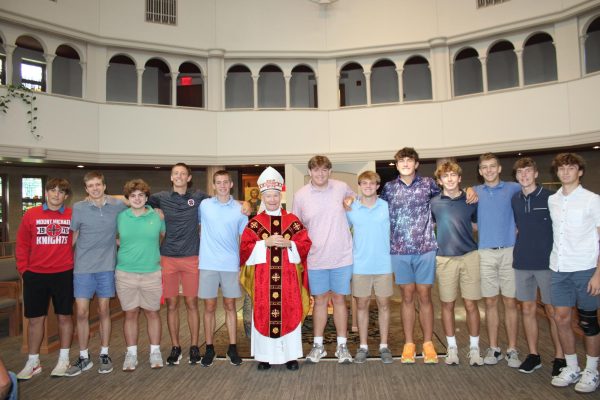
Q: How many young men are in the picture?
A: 12